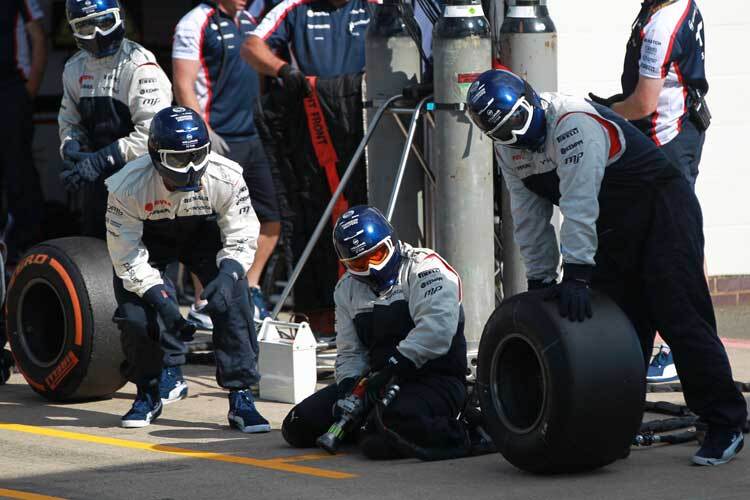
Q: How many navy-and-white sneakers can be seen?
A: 7